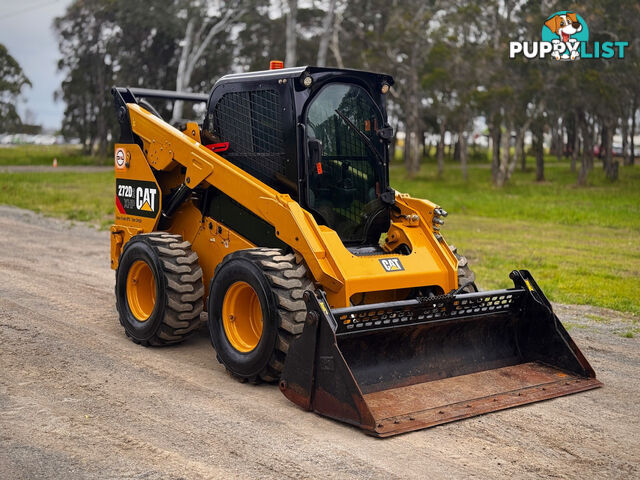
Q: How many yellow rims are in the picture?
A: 2